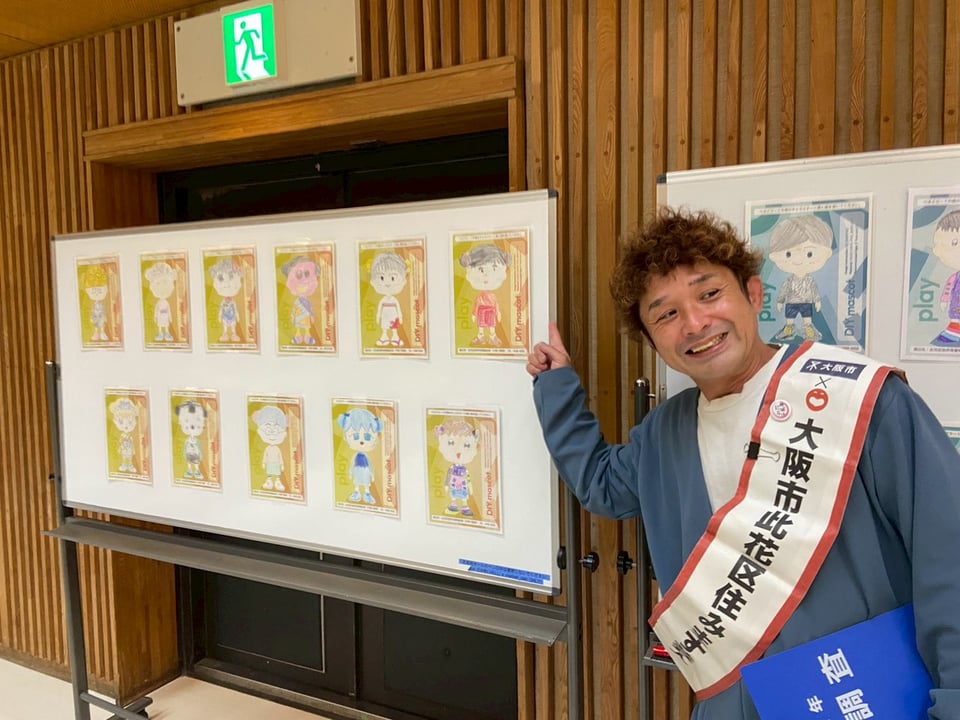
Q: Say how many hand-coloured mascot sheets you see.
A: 13